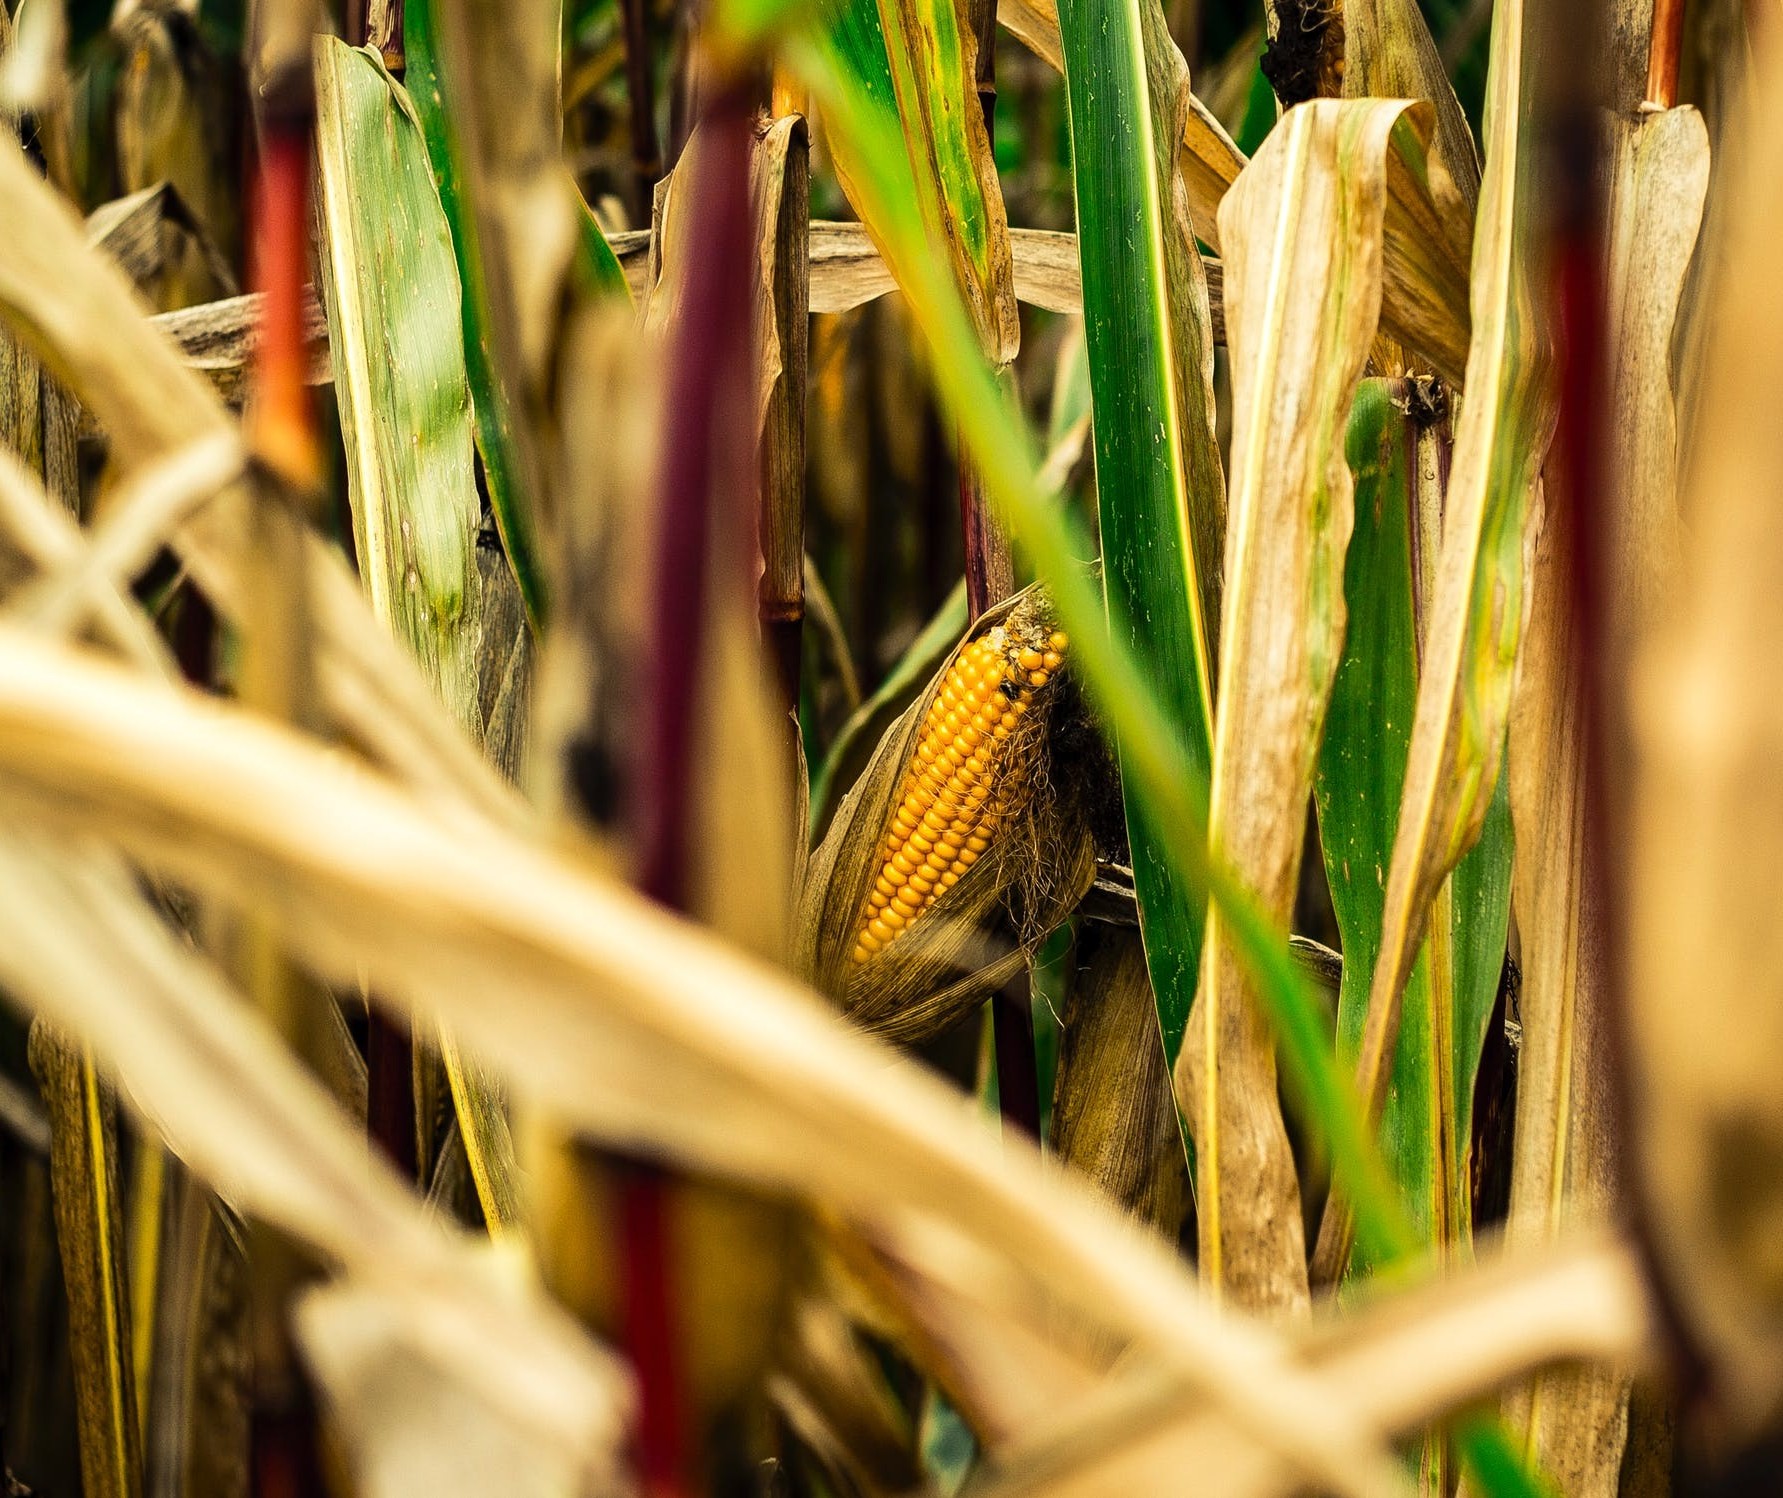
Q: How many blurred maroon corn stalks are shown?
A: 3